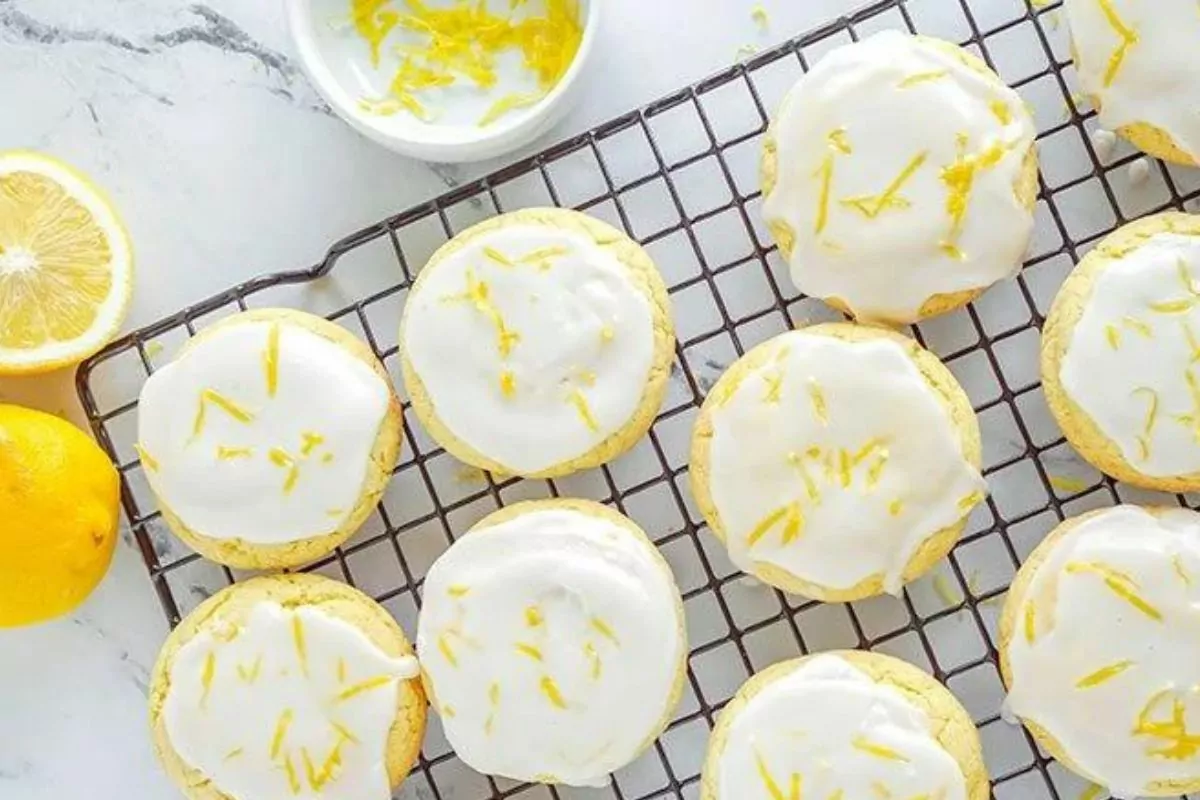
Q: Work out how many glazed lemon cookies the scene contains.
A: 10